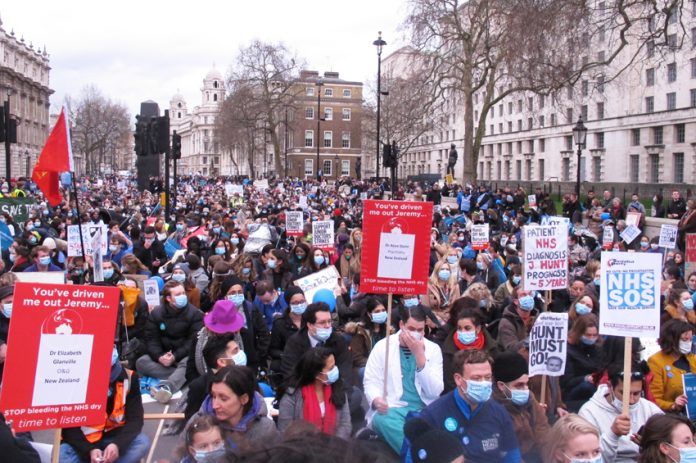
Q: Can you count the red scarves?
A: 2